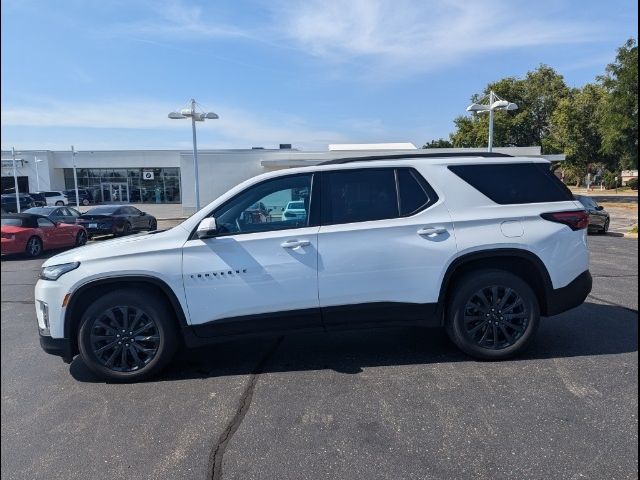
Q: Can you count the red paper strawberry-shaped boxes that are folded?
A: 0